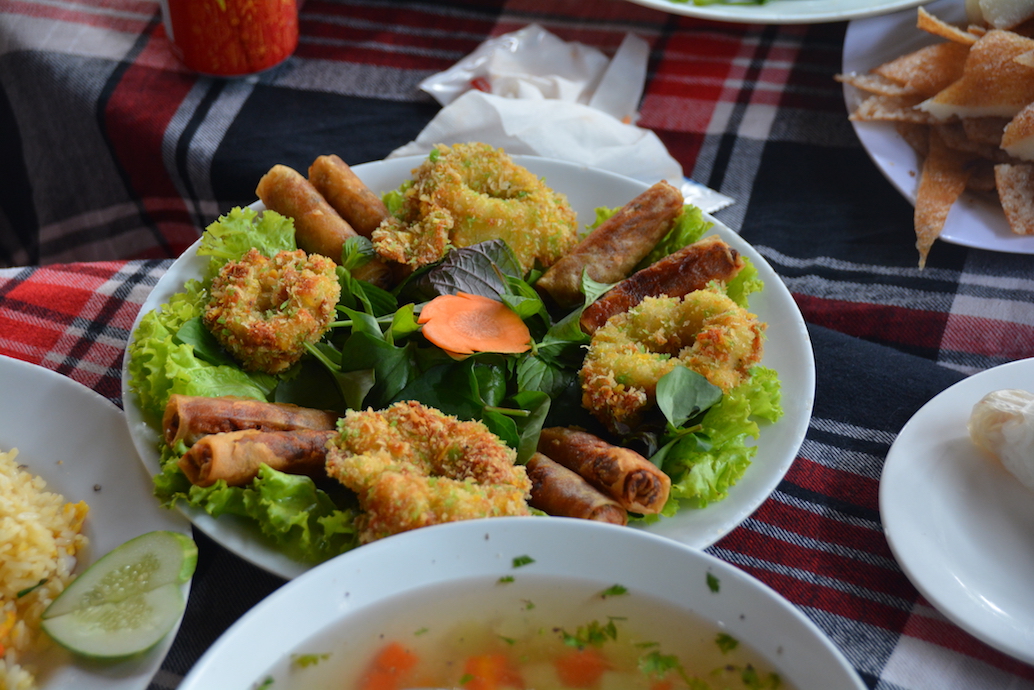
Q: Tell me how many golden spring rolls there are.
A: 8